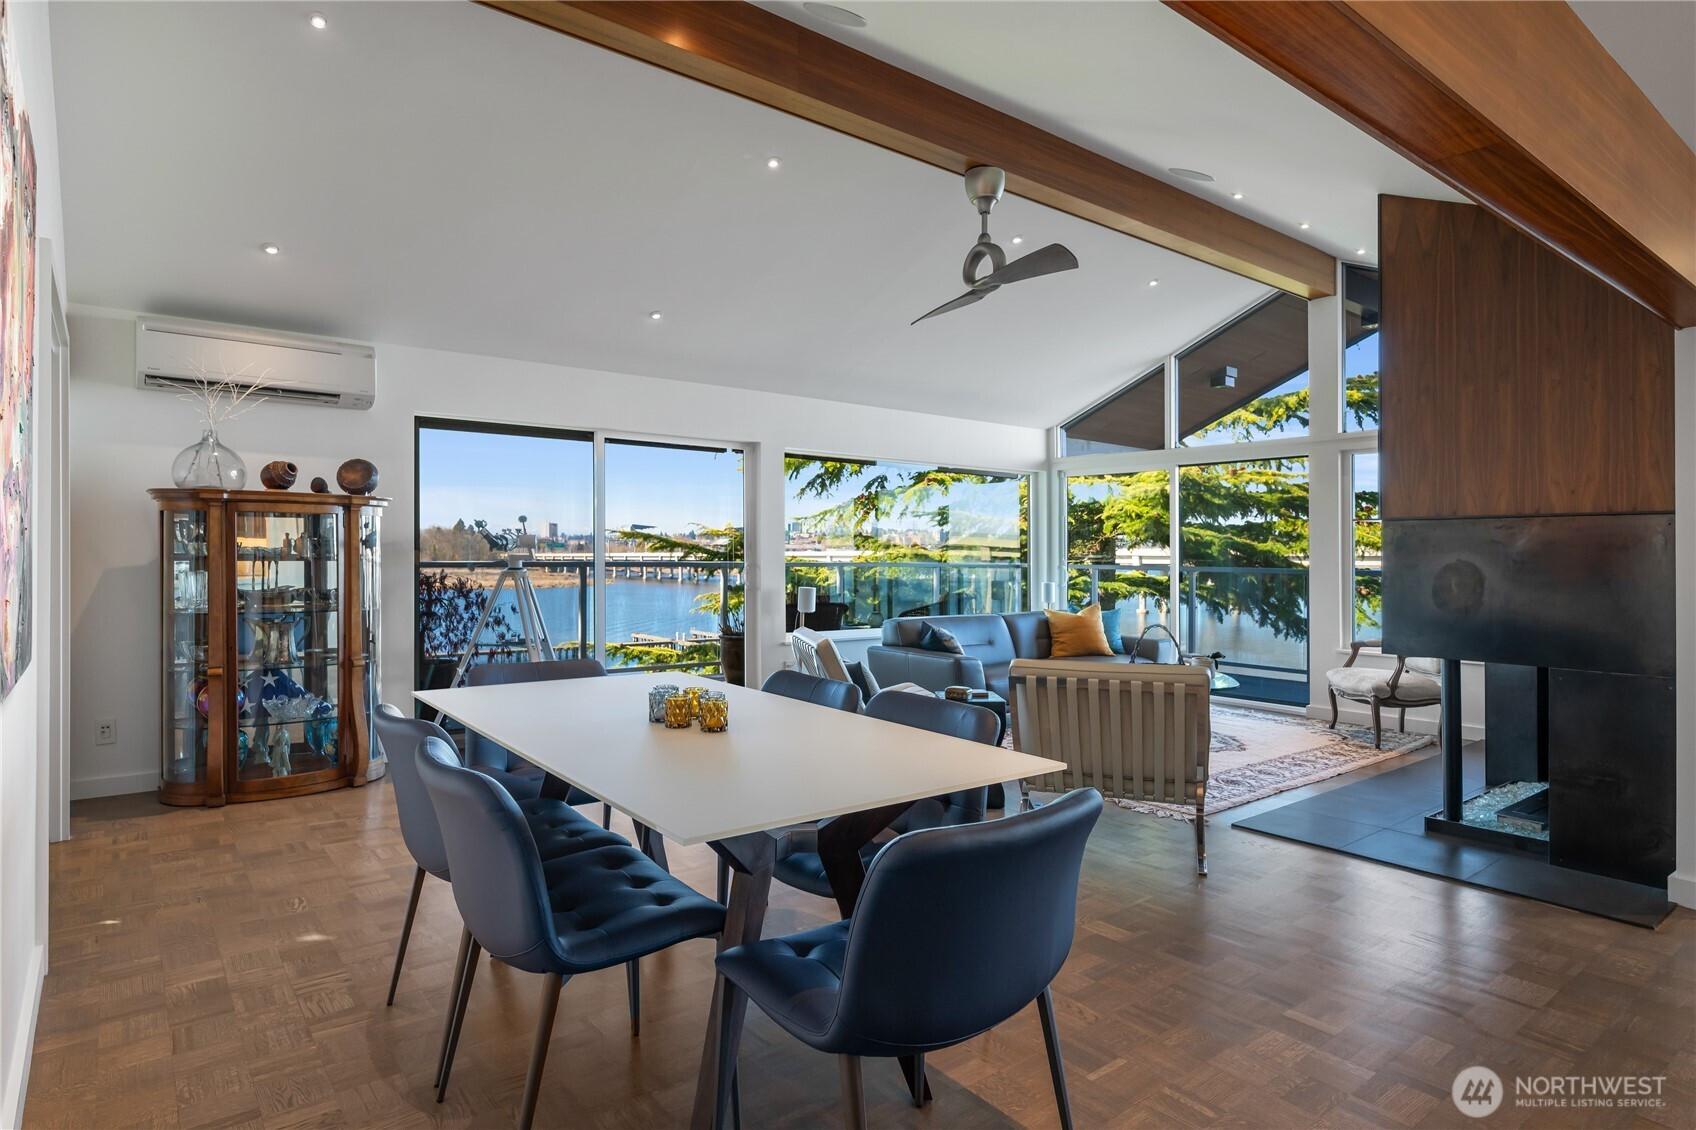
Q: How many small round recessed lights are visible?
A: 9